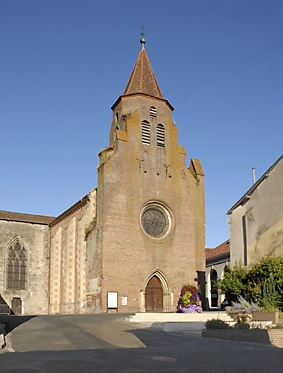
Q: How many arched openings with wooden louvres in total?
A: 3